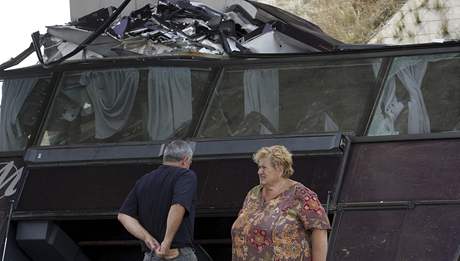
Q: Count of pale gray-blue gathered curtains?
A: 5